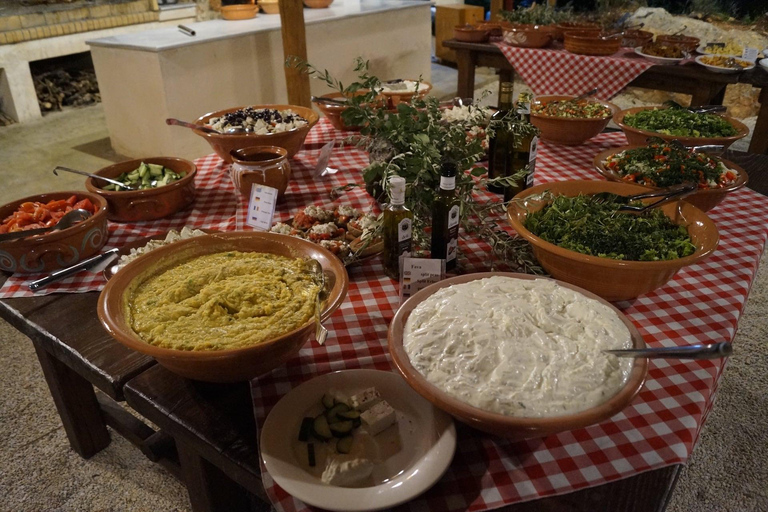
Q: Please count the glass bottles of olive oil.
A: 4